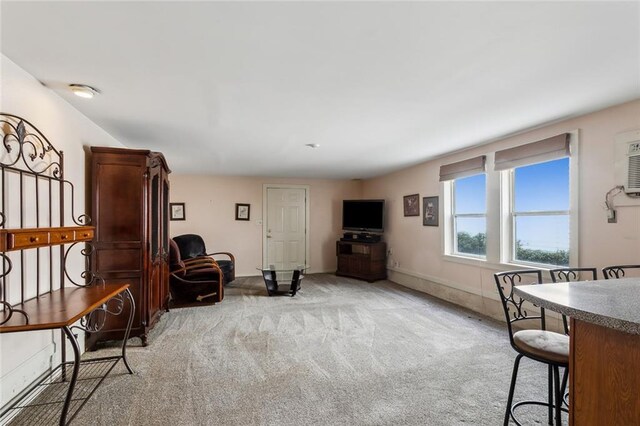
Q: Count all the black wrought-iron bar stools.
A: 3